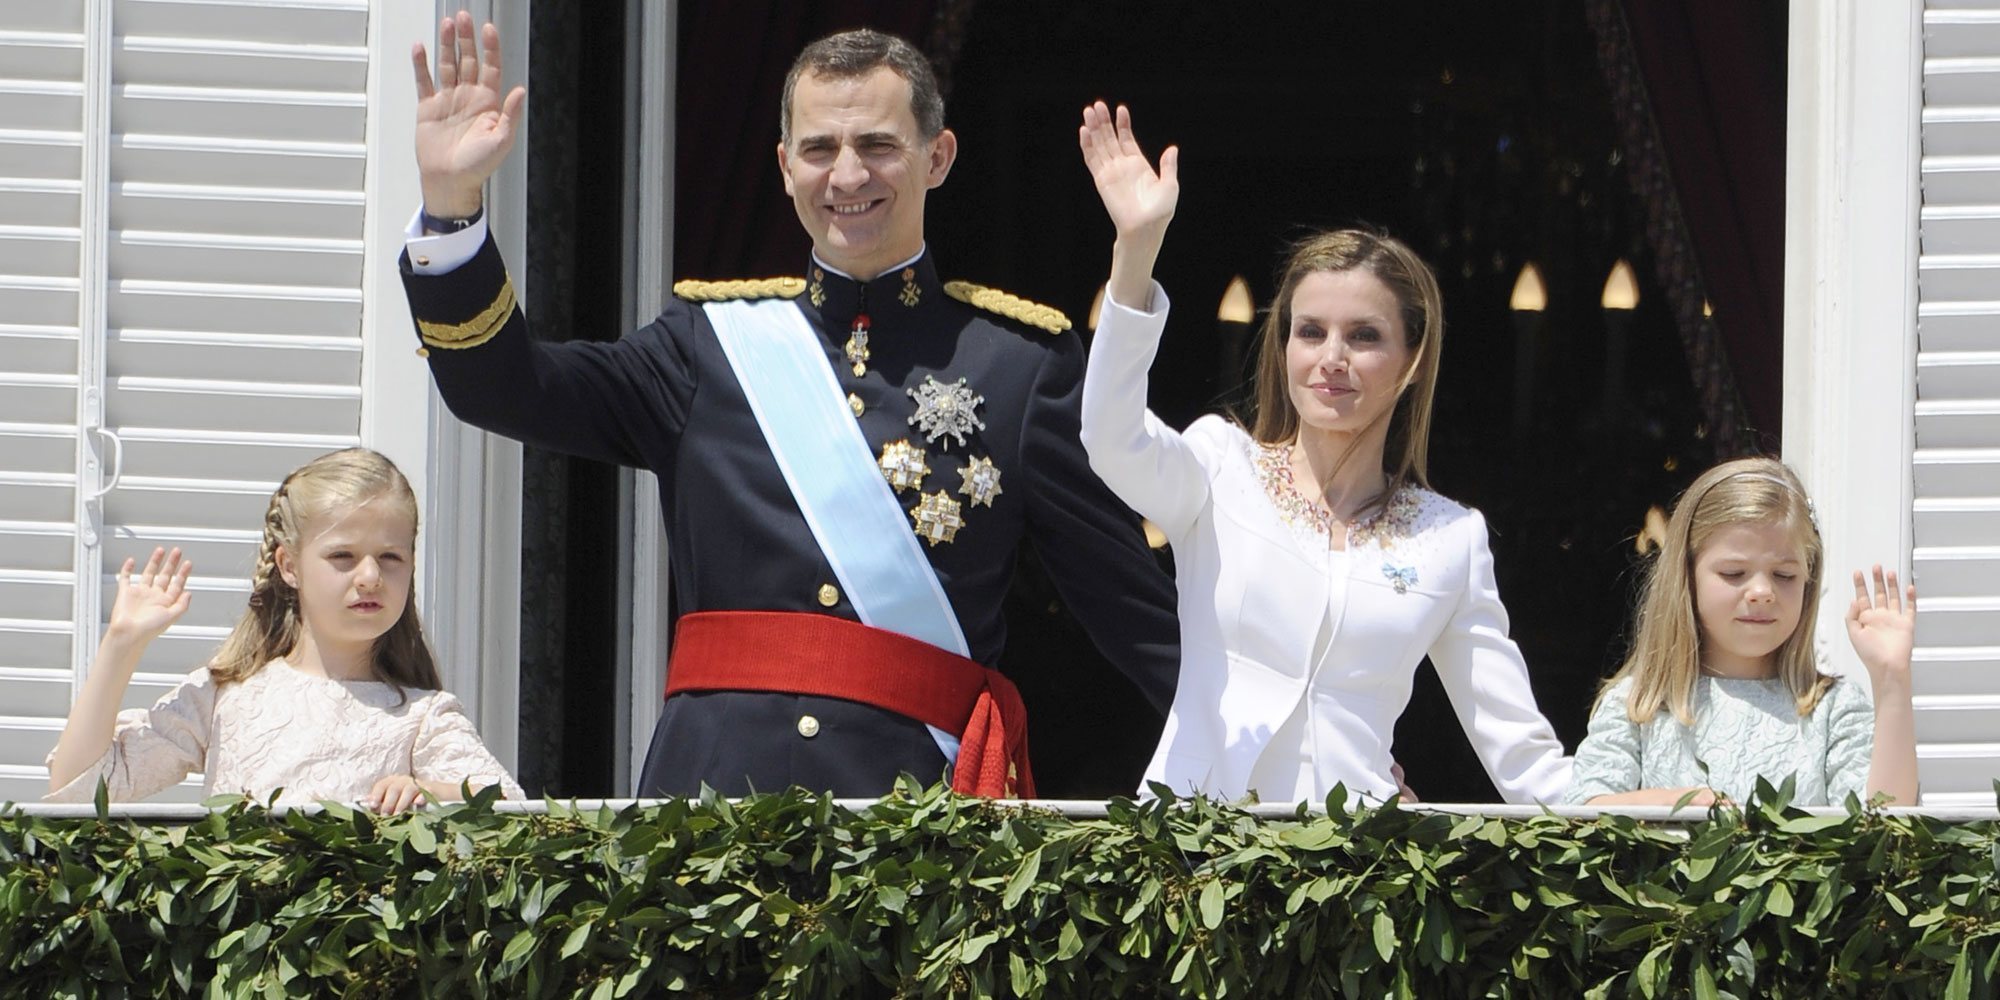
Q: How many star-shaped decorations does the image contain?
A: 4